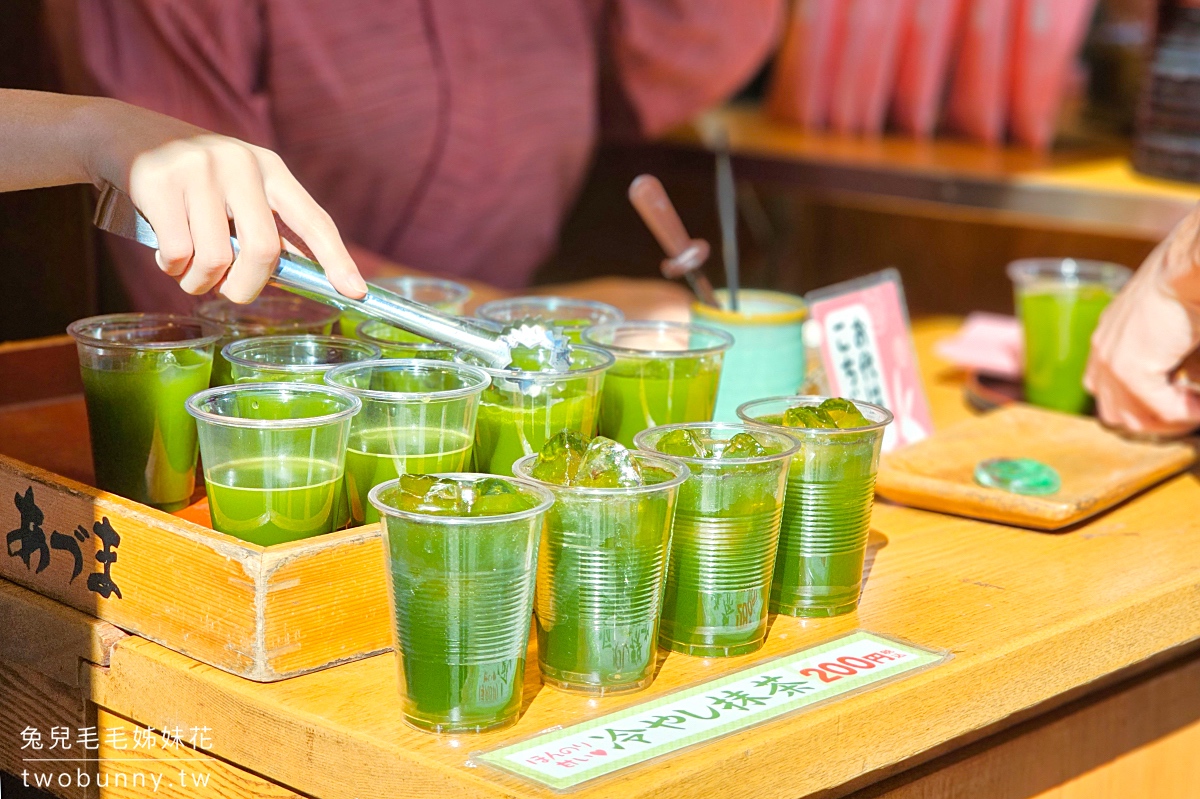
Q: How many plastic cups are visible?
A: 15